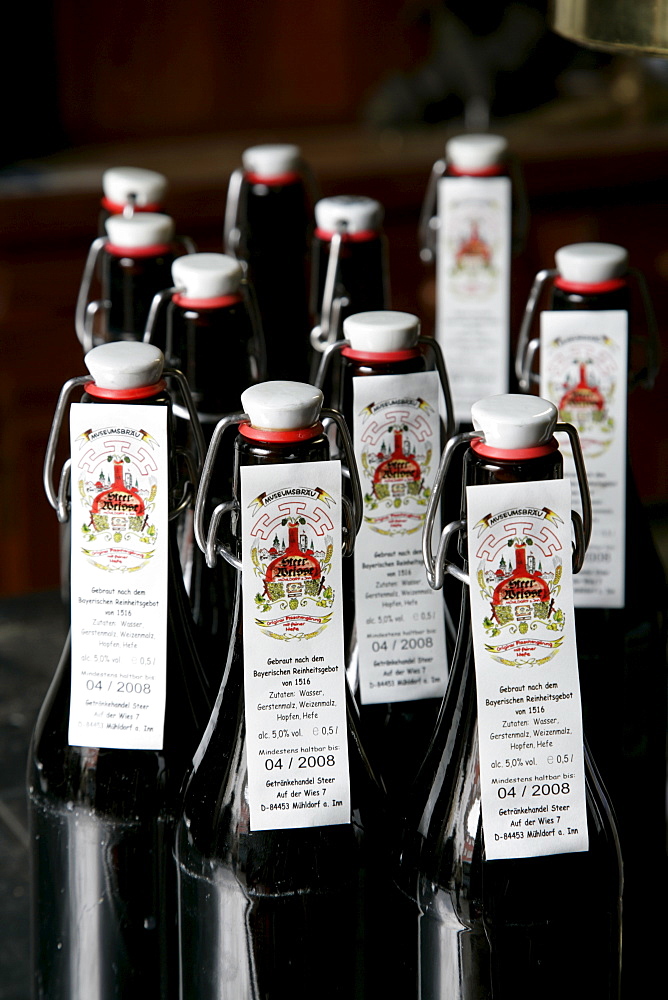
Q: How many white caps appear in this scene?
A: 11